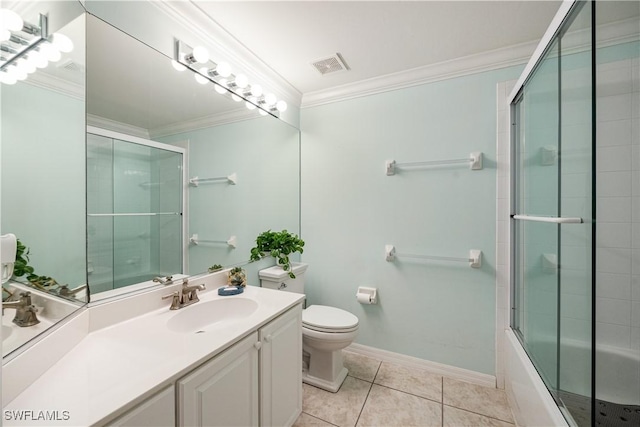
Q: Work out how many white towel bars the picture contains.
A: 2